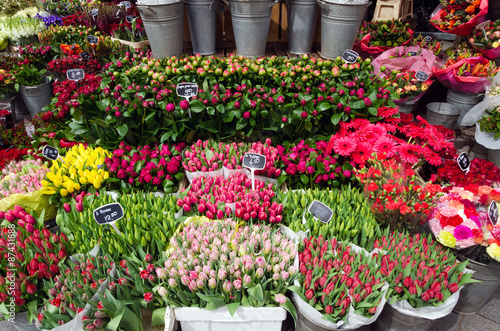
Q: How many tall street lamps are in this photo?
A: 0